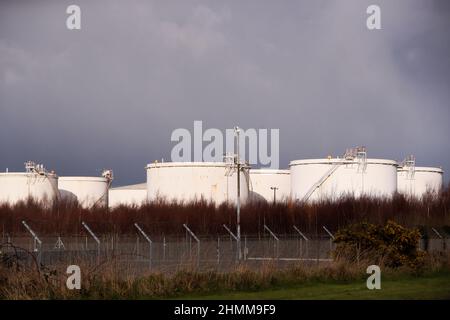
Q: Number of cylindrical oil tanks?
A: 7